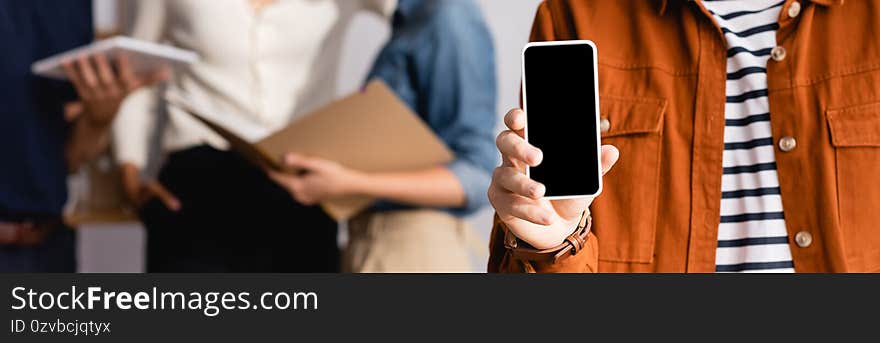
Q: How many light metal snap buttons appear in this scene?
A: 5